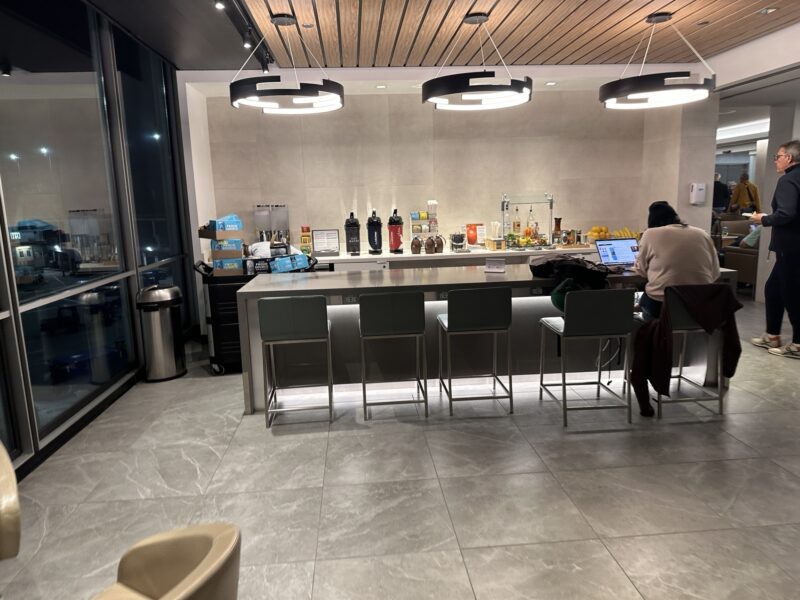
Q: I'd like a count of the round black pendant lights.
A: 3